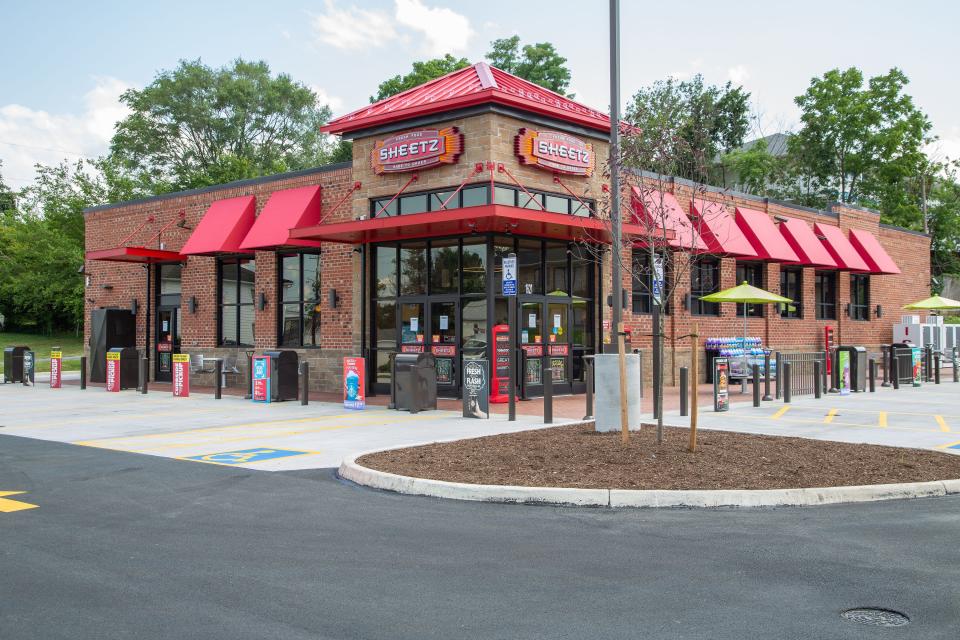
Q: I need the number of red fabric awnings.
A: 8